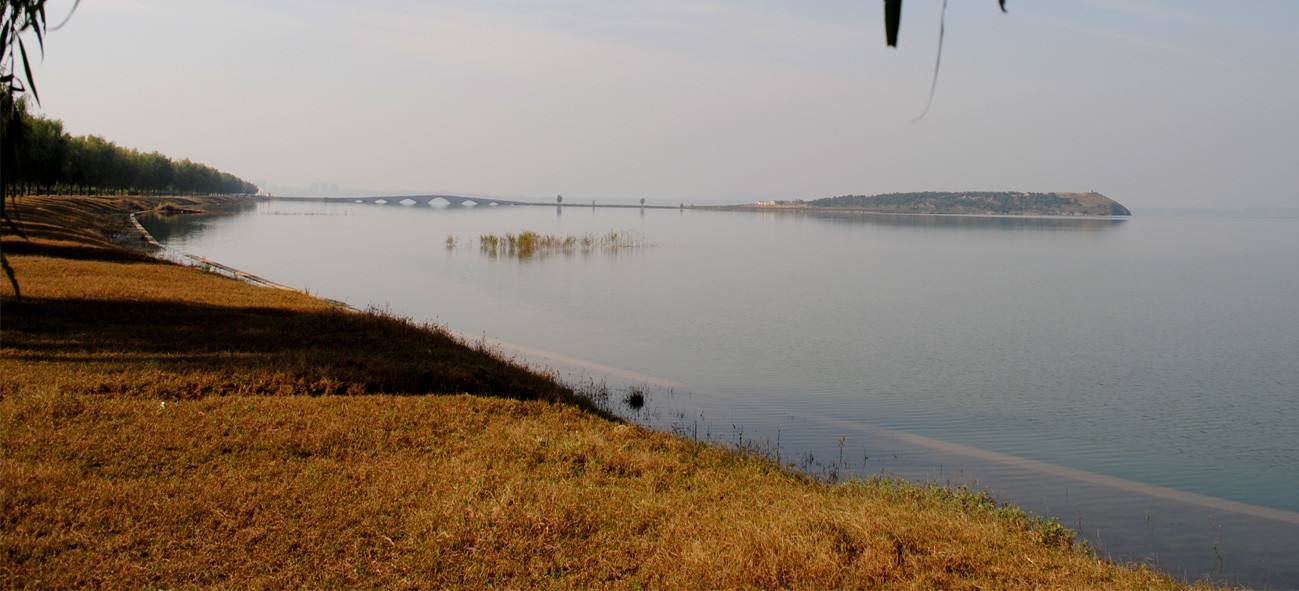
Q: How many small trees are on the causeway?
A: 4